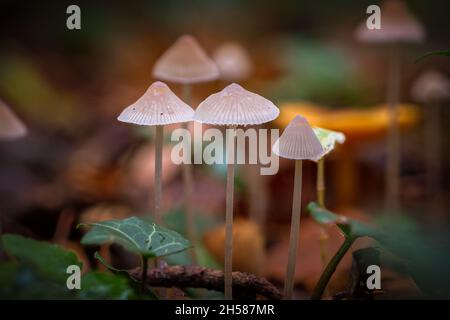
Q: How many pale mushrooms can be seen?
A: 8